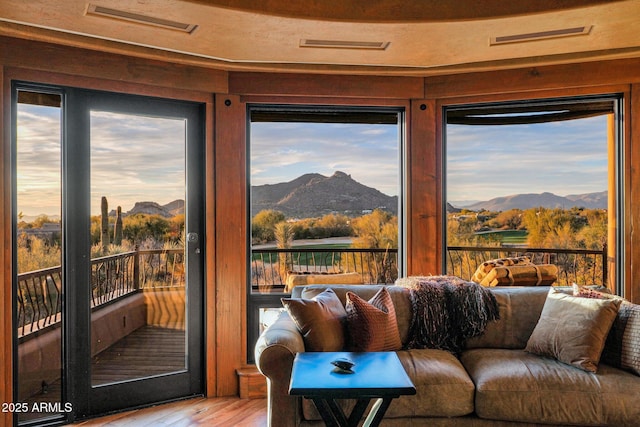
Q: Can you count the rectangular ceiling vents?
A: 3